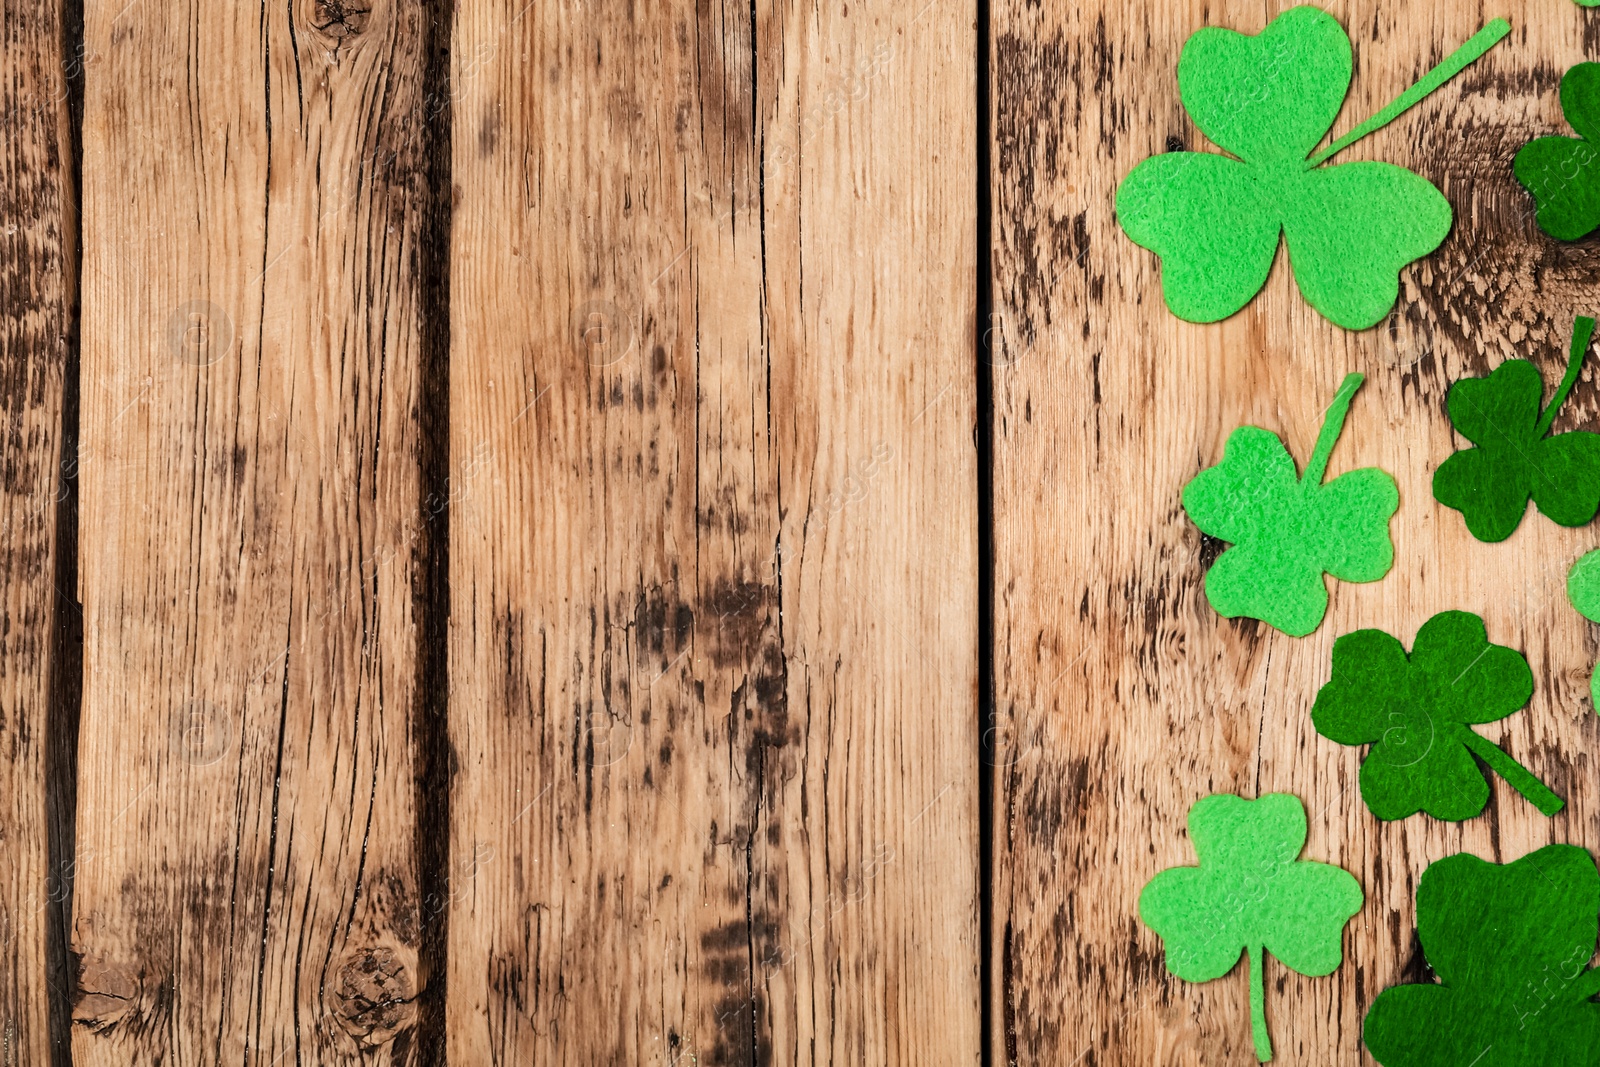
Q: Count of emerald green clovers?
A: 4